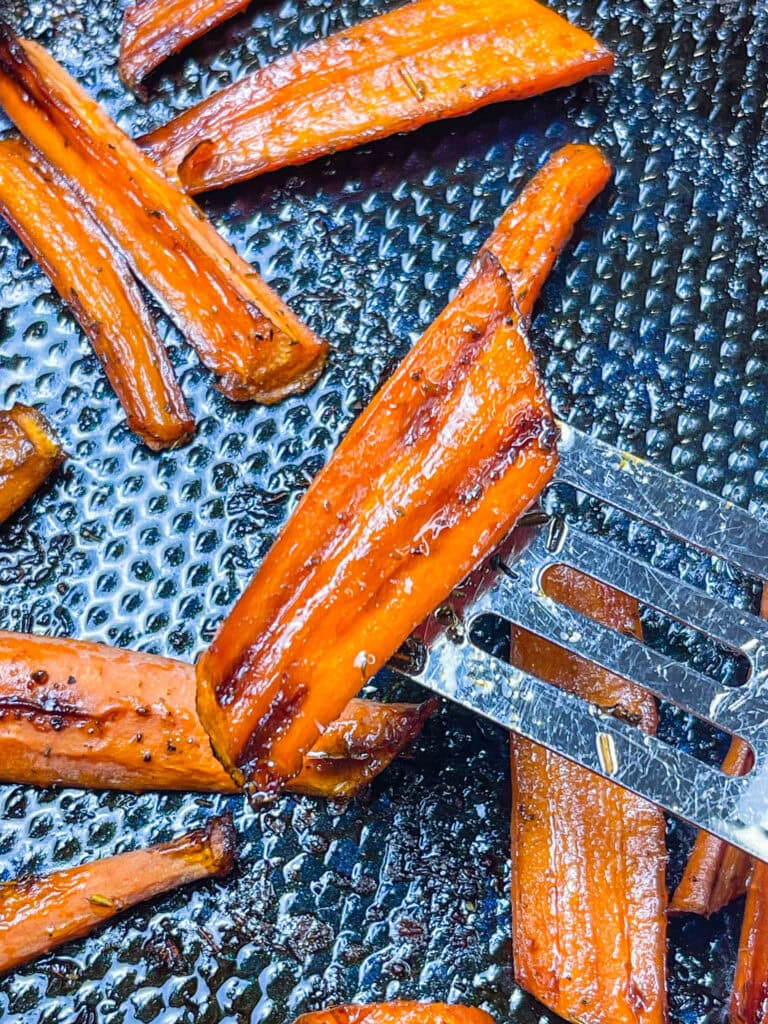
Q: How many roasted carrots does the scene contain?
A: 13